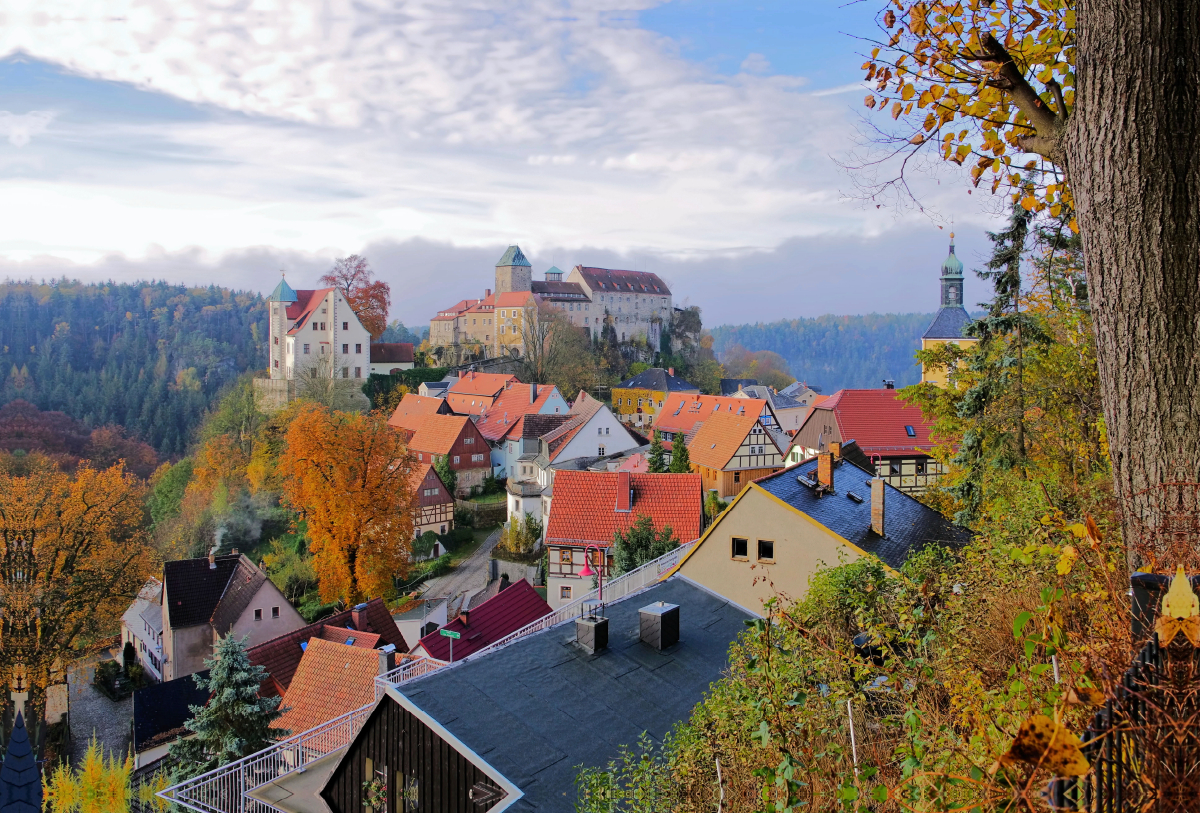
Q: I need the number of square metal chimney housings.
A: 2